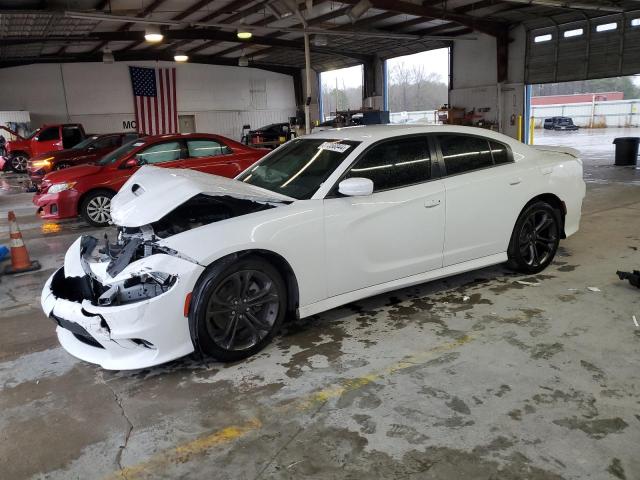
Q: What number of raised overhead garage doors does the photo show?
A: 3